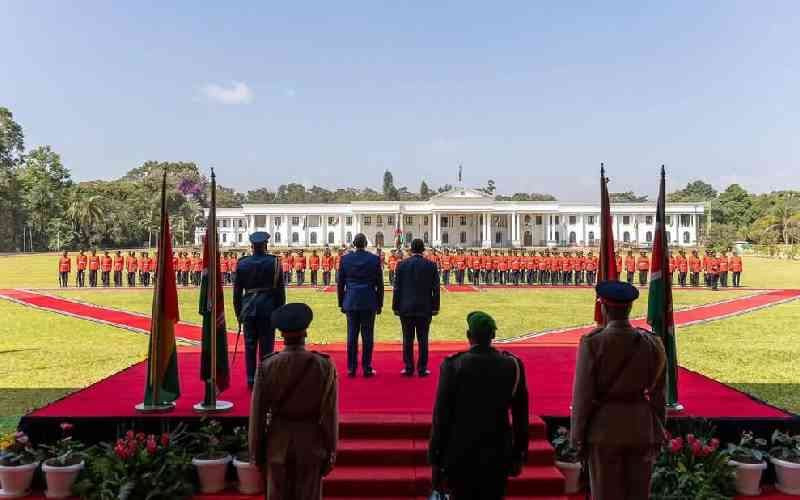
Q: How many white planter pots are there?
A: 7